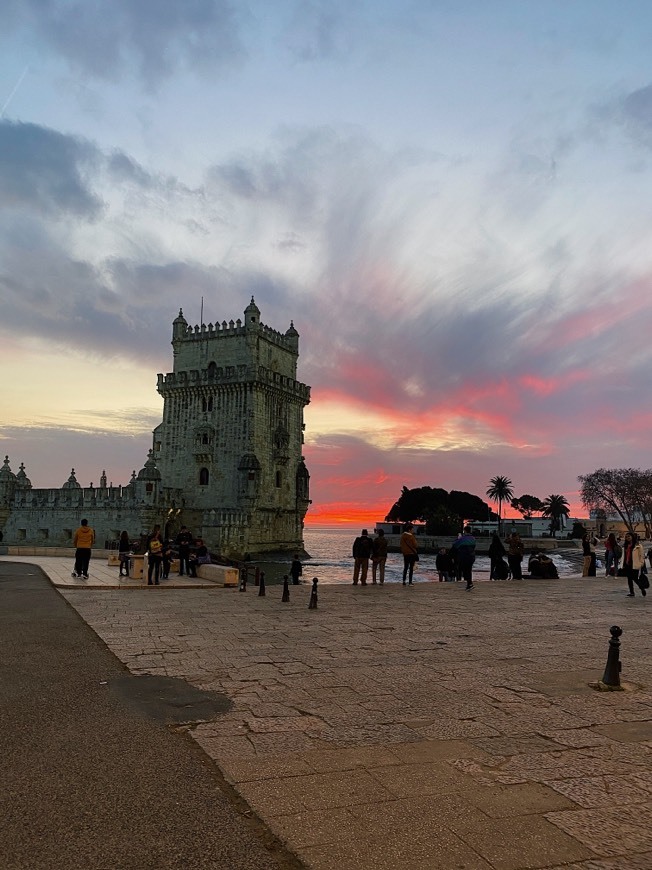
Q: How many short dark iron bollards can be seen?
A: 5